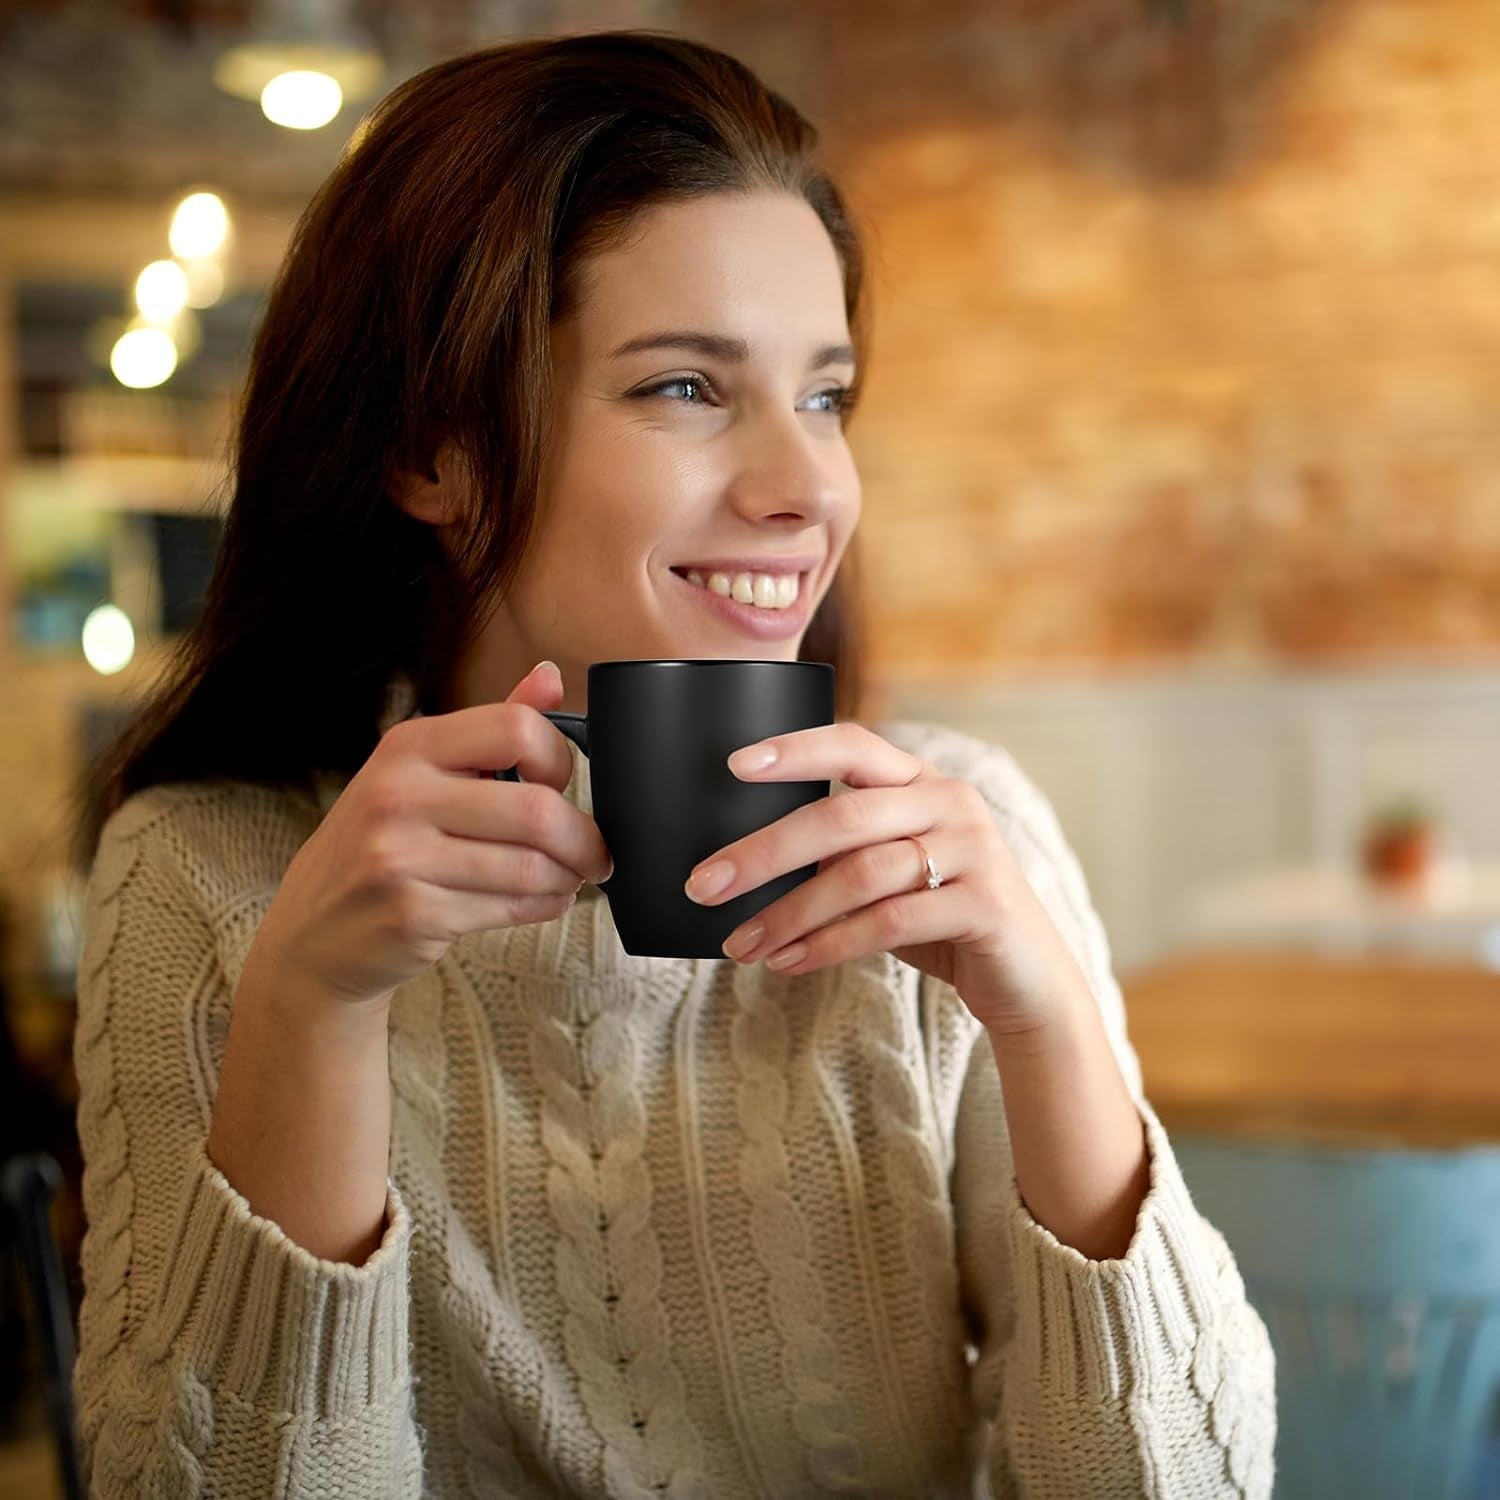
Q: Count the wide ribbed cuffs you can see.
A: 2